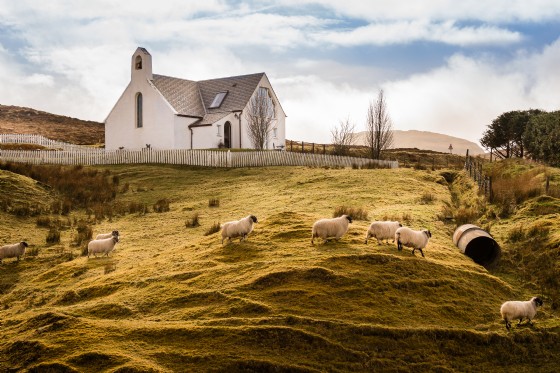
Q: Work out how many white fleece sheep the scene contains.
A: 8